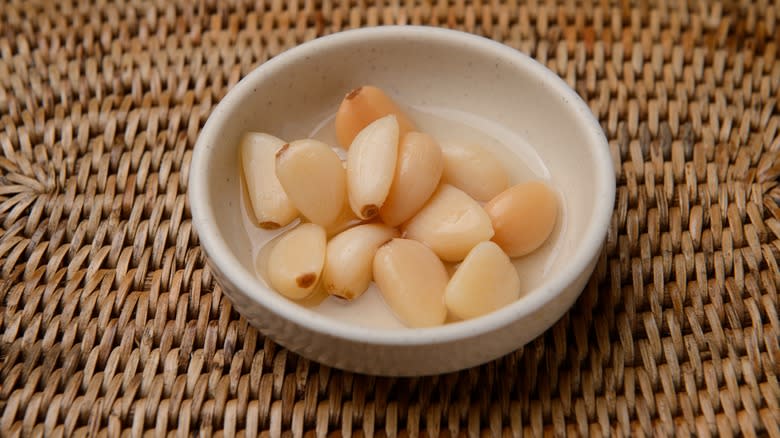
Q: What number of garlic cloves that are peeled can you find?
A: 12